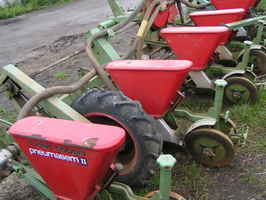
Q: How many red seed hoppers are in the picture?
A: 5